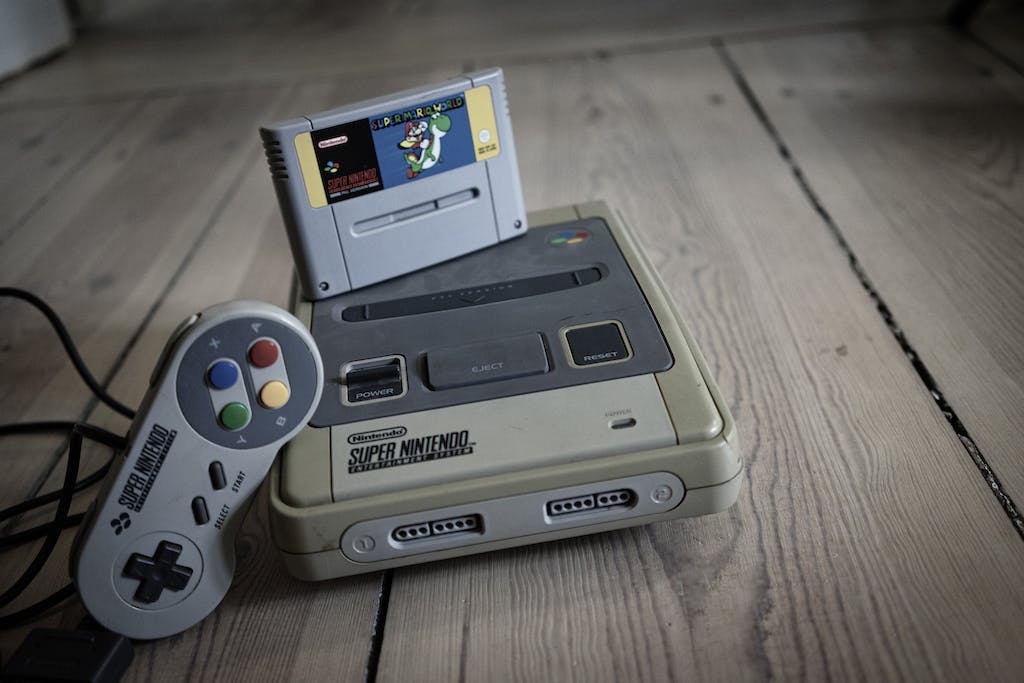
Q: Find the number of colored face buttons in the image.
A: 4